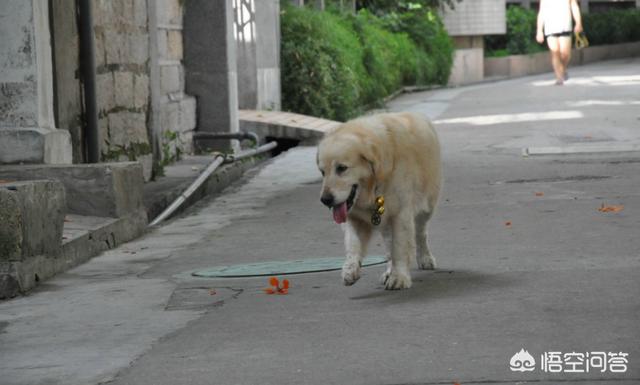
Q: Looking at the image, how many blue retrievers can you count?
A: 0